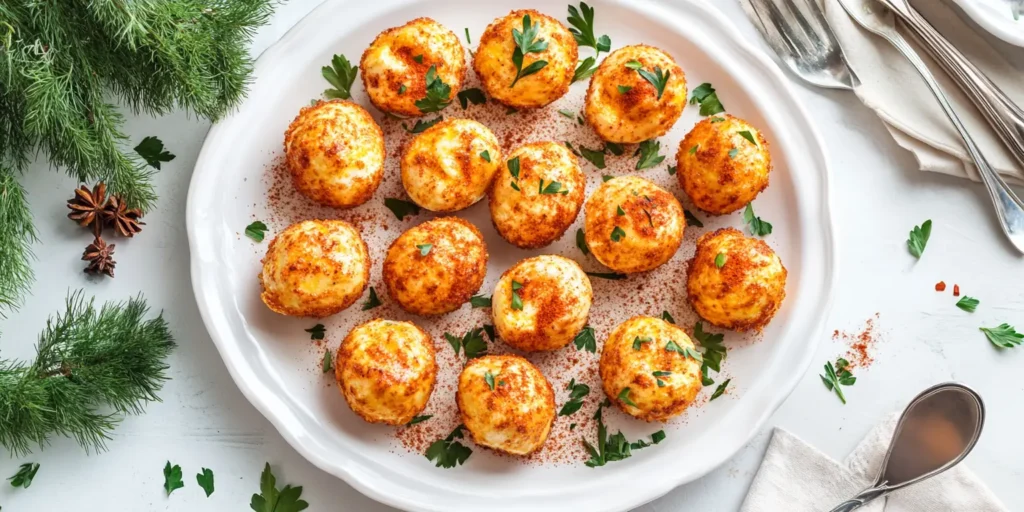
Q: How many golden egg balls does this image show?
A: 15